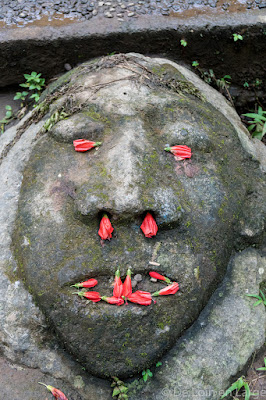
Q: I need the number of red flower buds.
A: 13